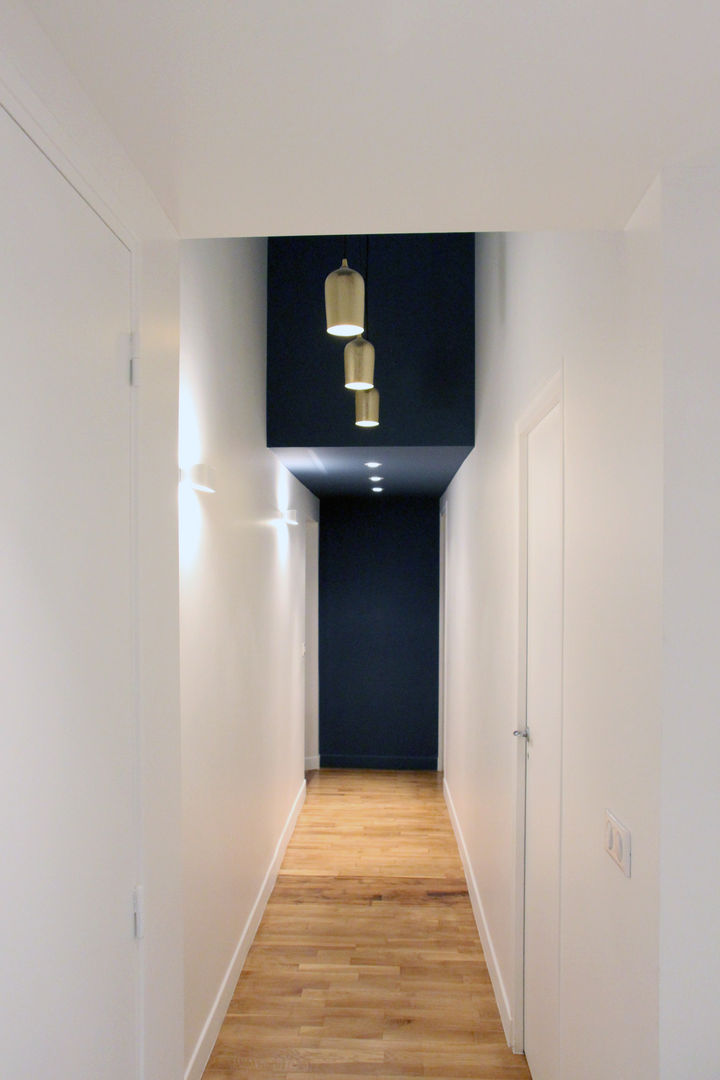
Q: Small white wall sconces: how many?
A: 2